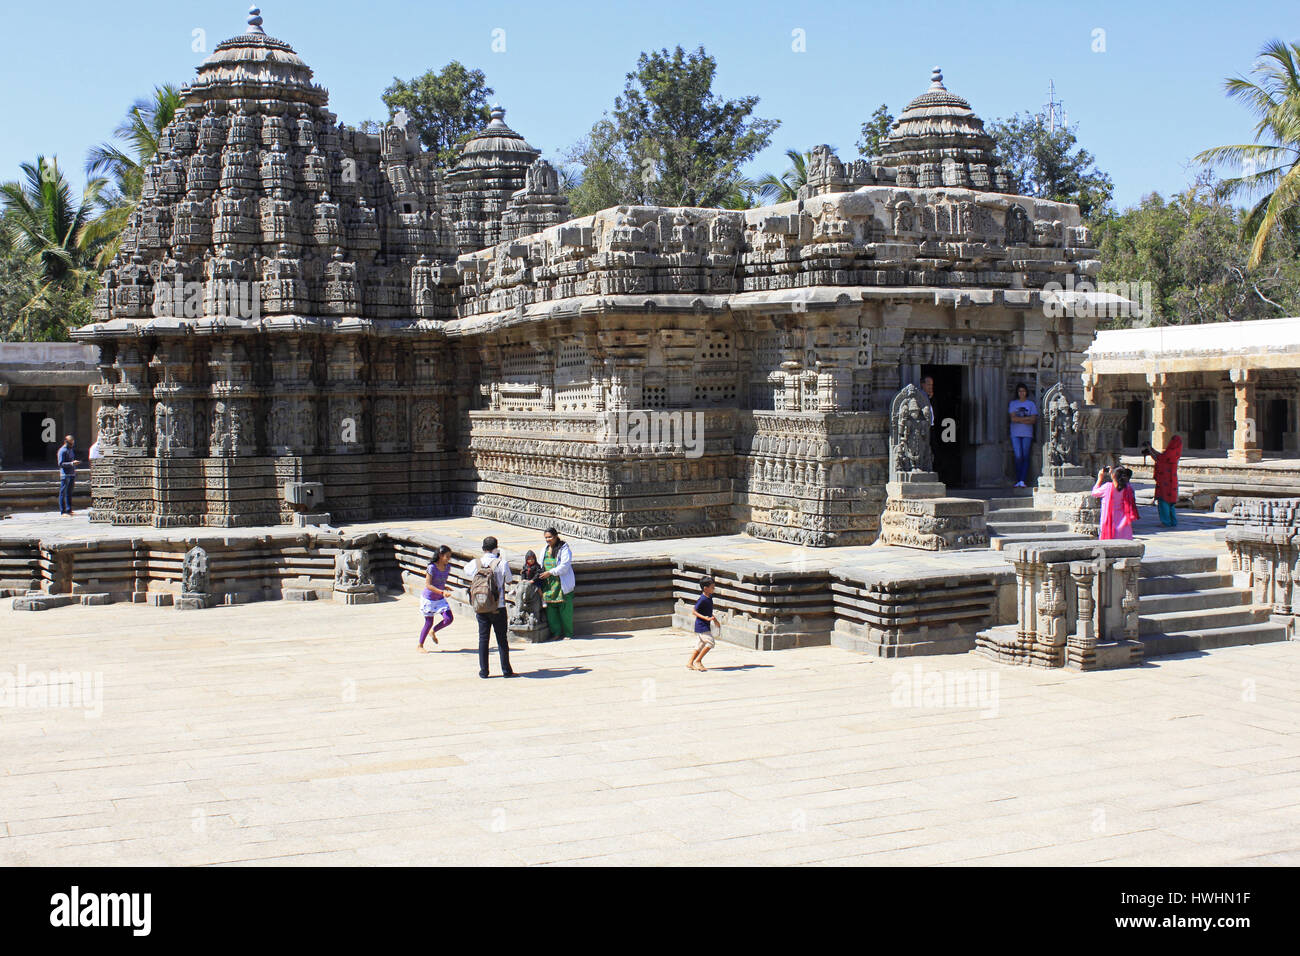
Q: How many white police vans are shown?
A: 0